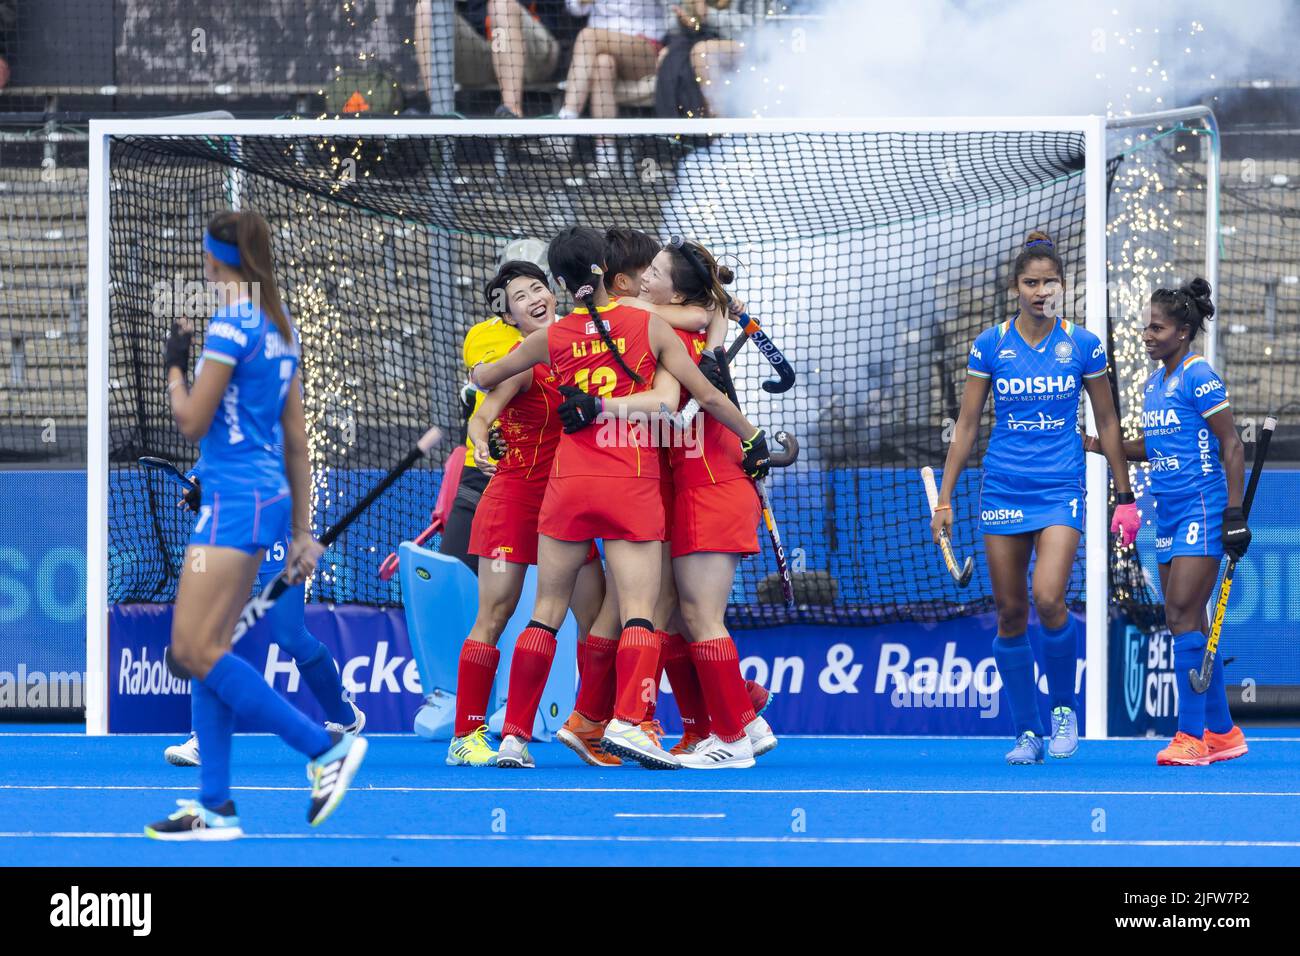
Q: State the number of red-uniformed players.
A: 4